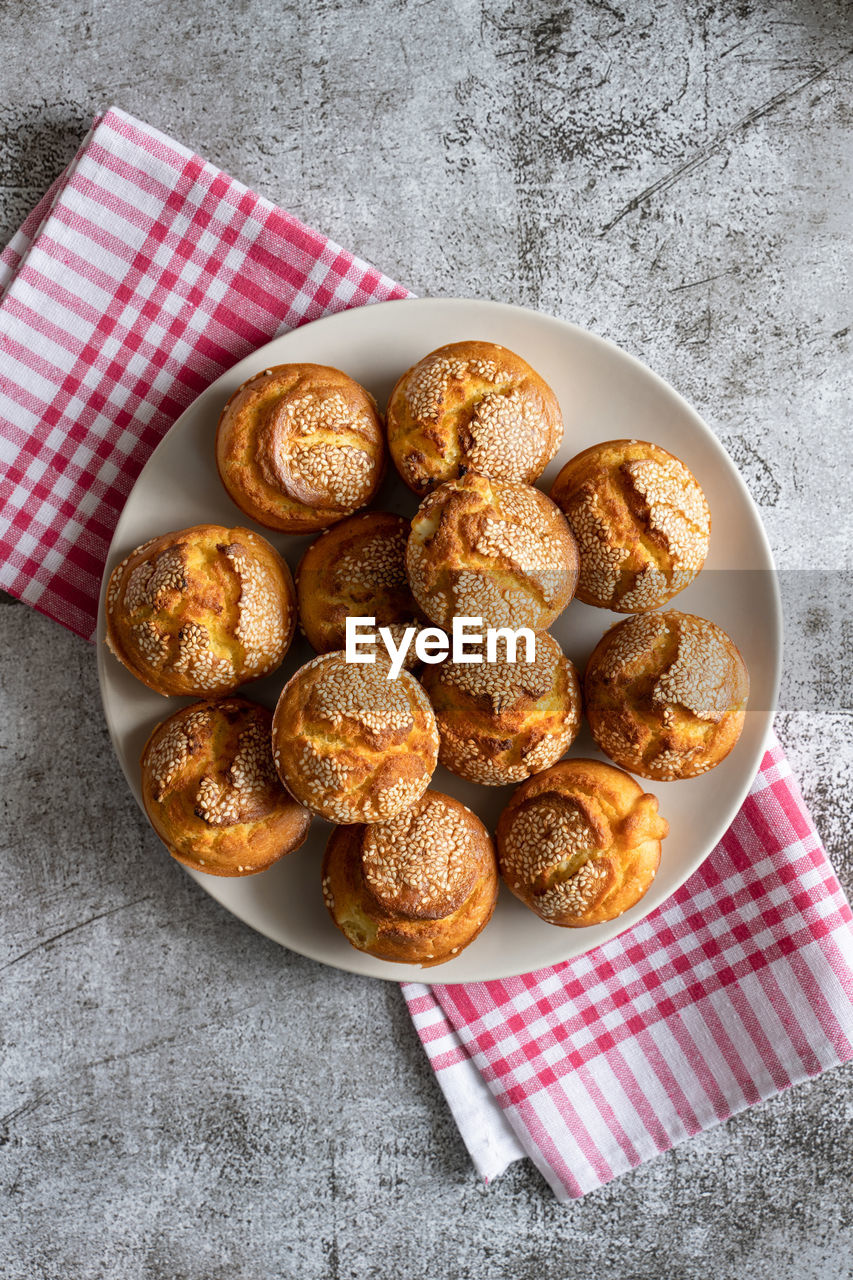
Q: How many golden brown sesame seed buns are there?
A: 12